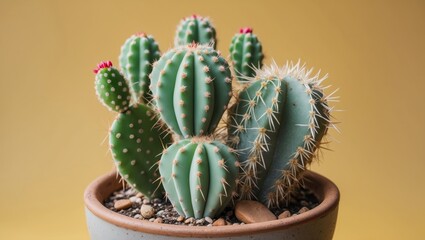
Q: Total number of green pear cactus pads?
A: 2